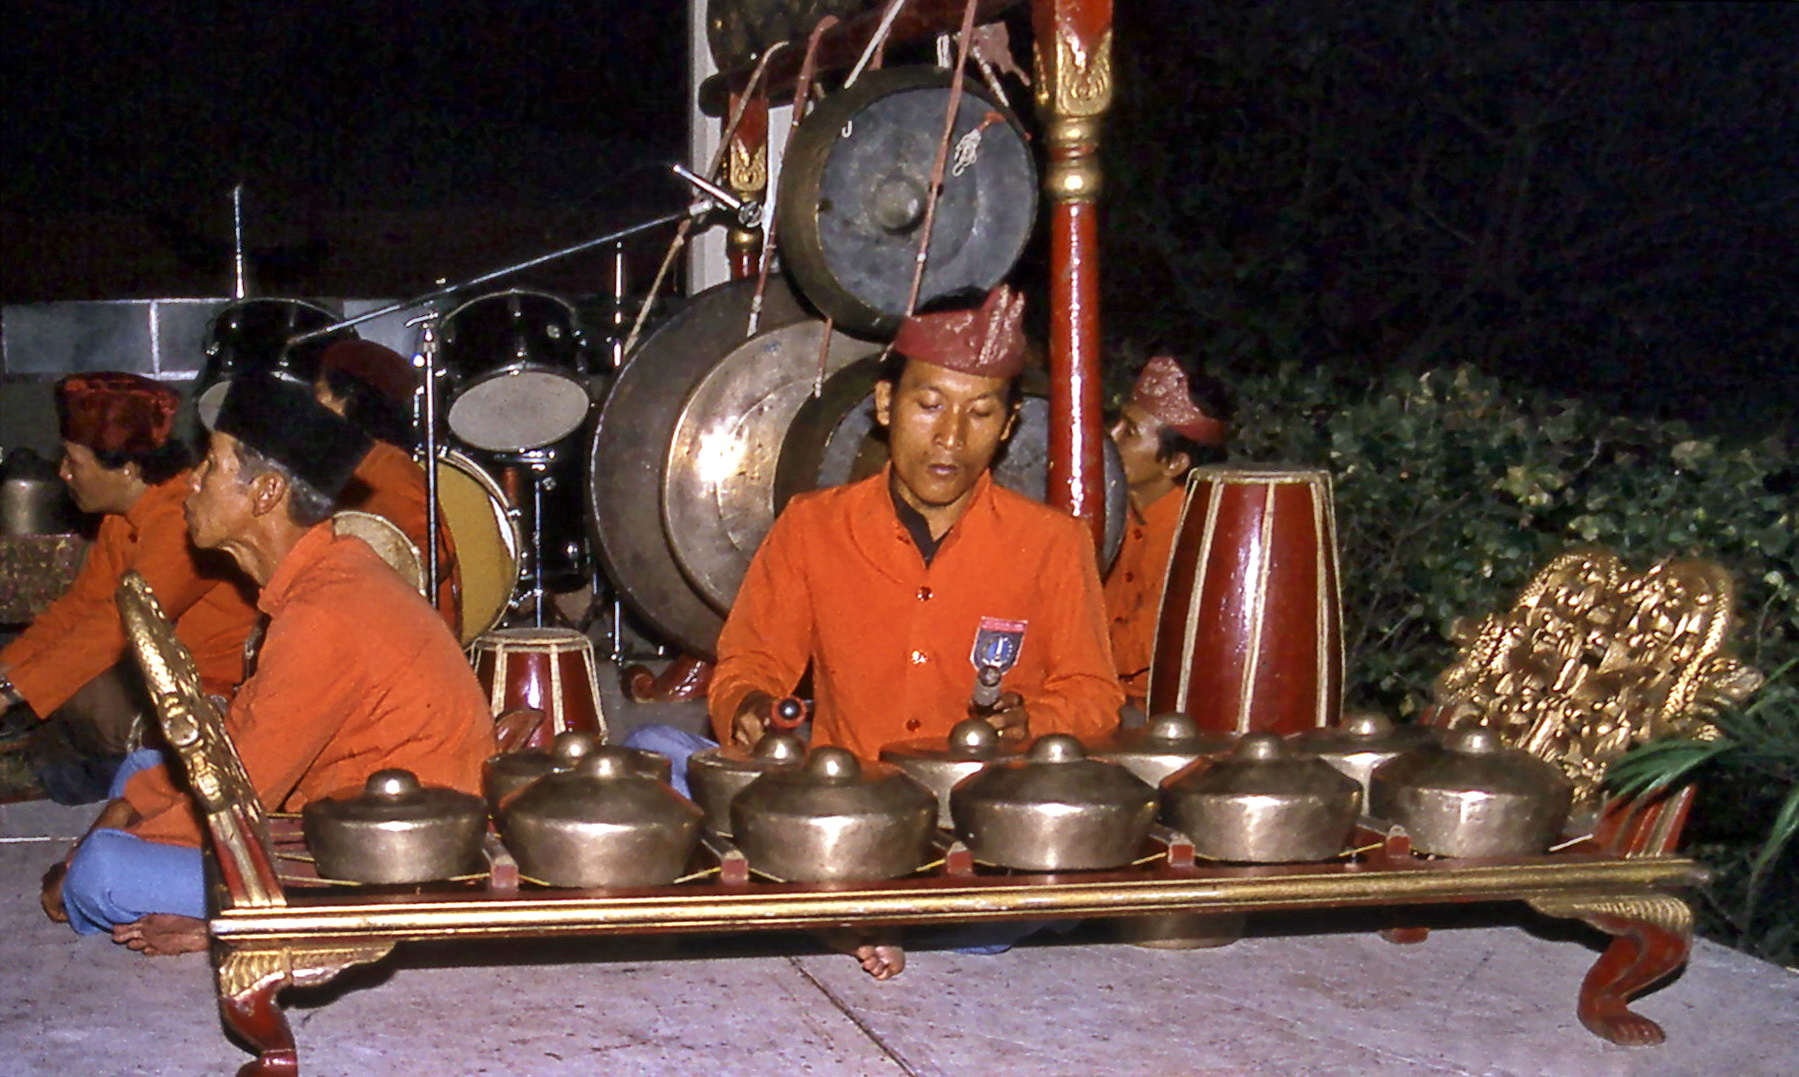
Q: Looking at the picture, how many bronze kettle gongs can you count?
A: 11